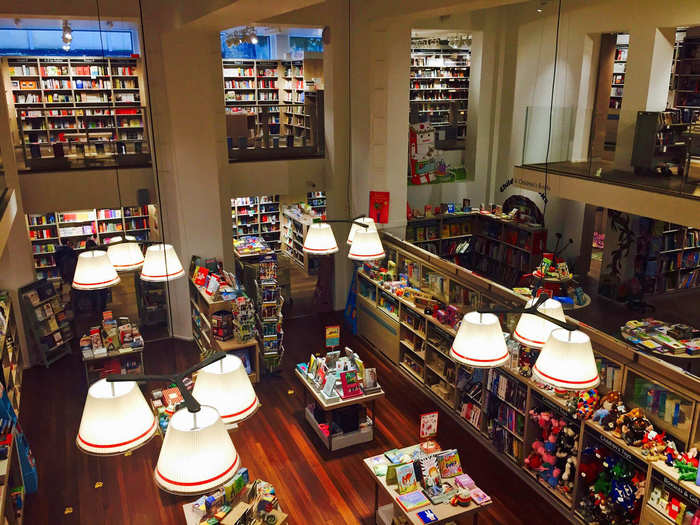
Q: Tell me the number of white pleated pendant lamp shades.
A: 12